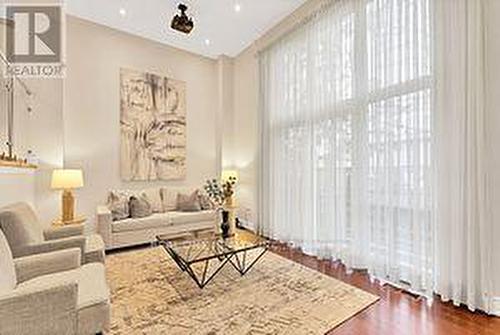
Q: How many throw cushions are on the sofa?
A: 4